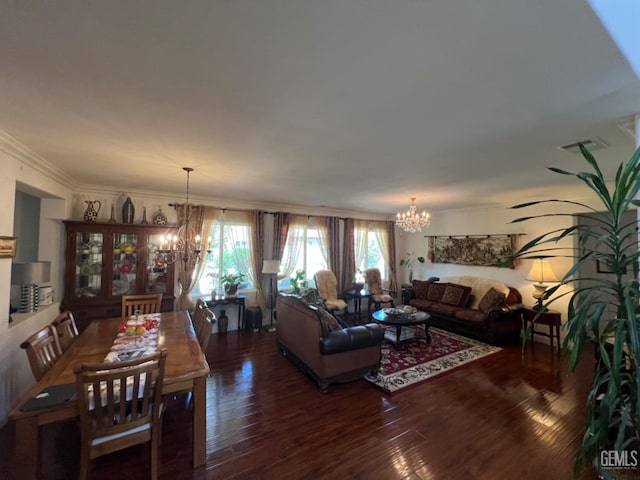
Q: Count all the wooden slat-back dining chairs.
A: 6